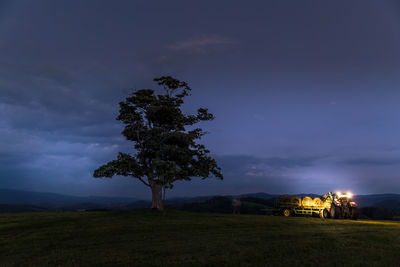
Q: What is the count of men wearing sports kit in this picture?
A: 0